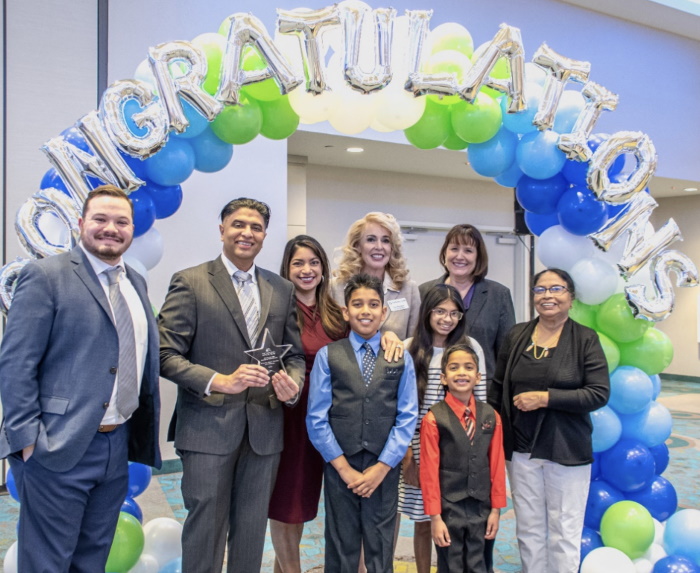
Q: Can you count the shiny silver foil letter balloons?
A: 15